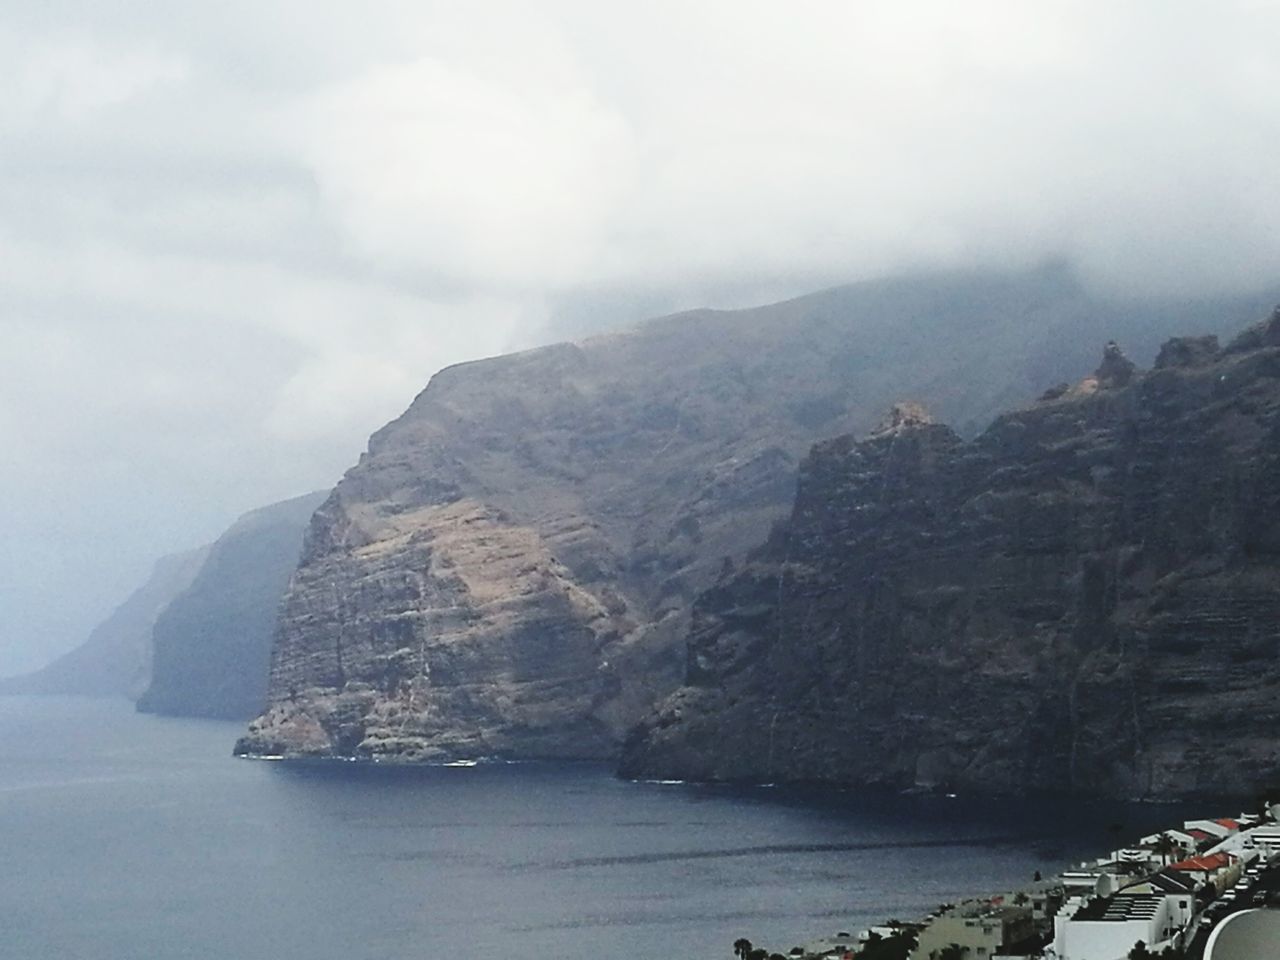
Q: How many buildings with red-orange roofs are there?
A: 3